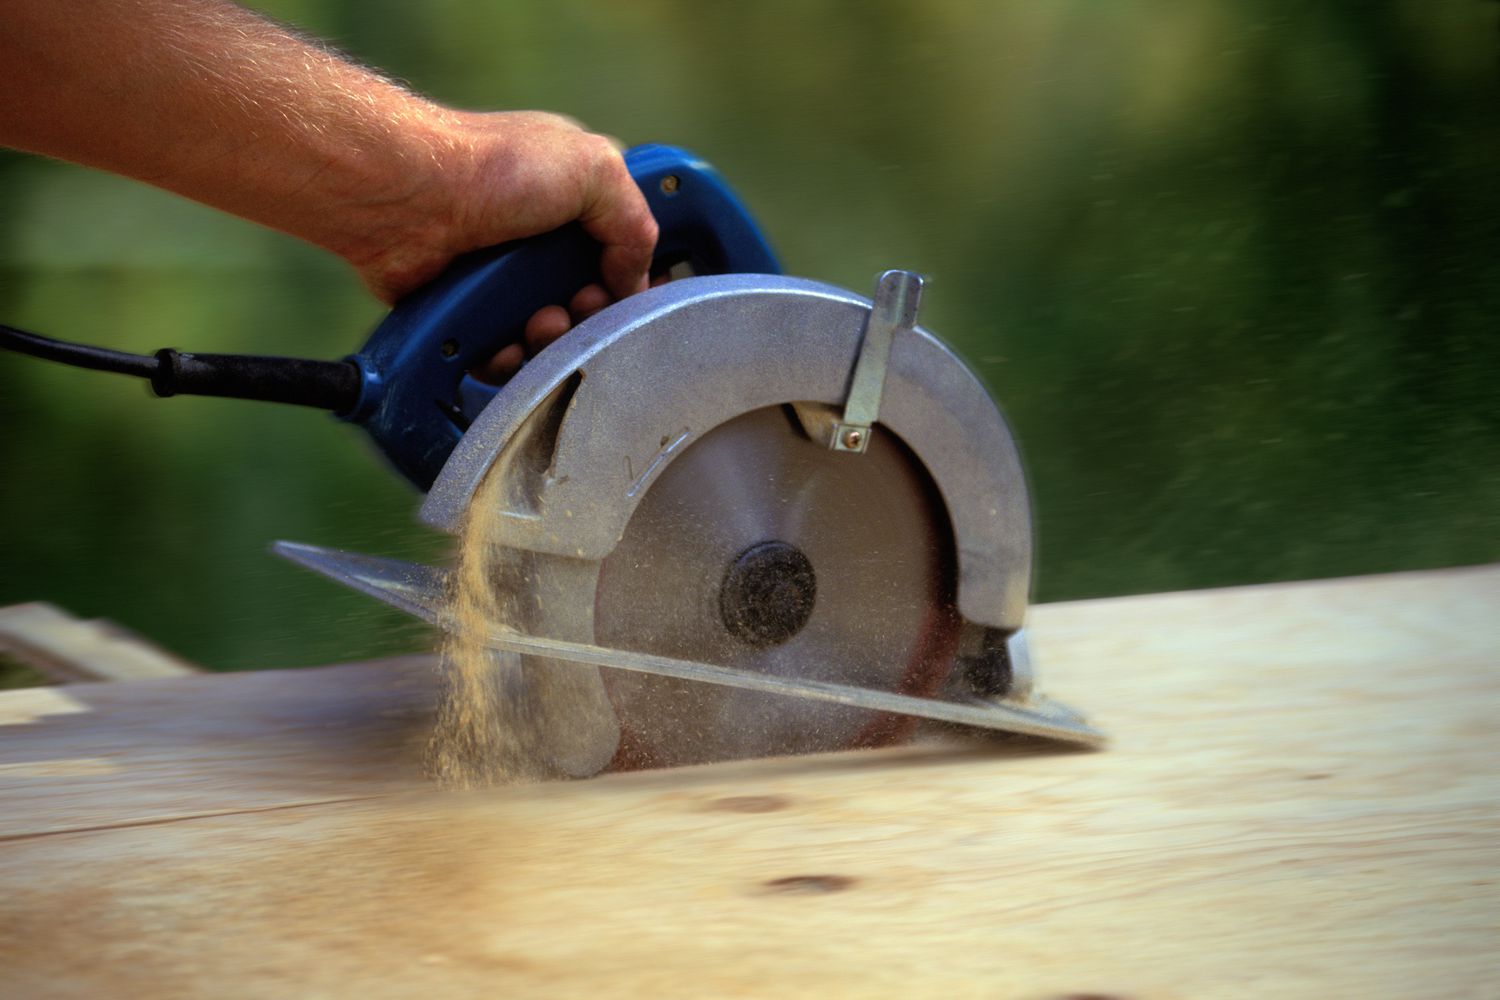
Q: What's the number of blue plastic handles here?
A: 1